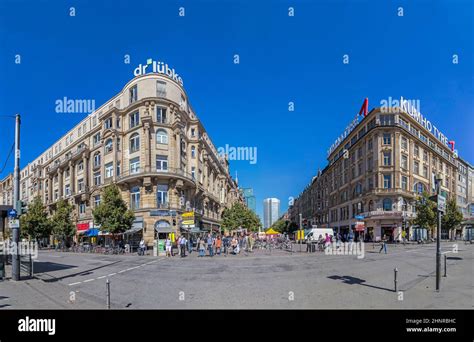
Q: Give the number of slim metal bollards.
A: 3